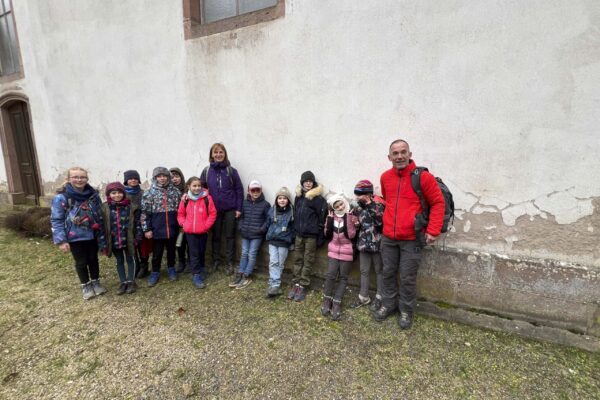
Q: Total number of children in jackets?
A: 11